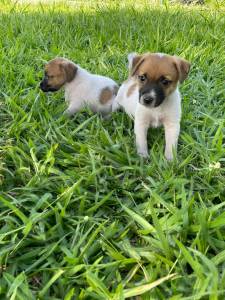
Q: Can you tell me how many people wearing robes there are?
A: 0